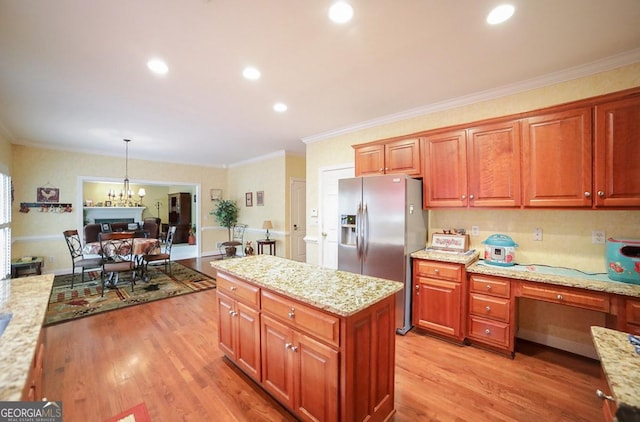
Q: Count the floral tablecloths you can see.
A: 1